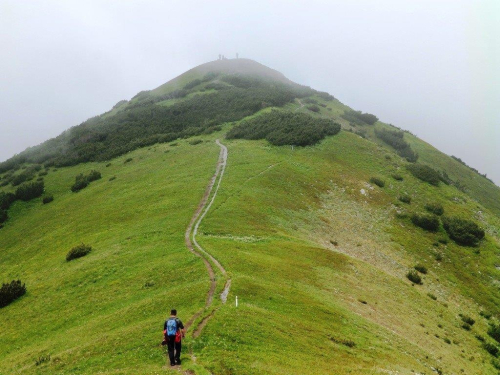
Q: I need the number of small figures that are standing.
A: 3